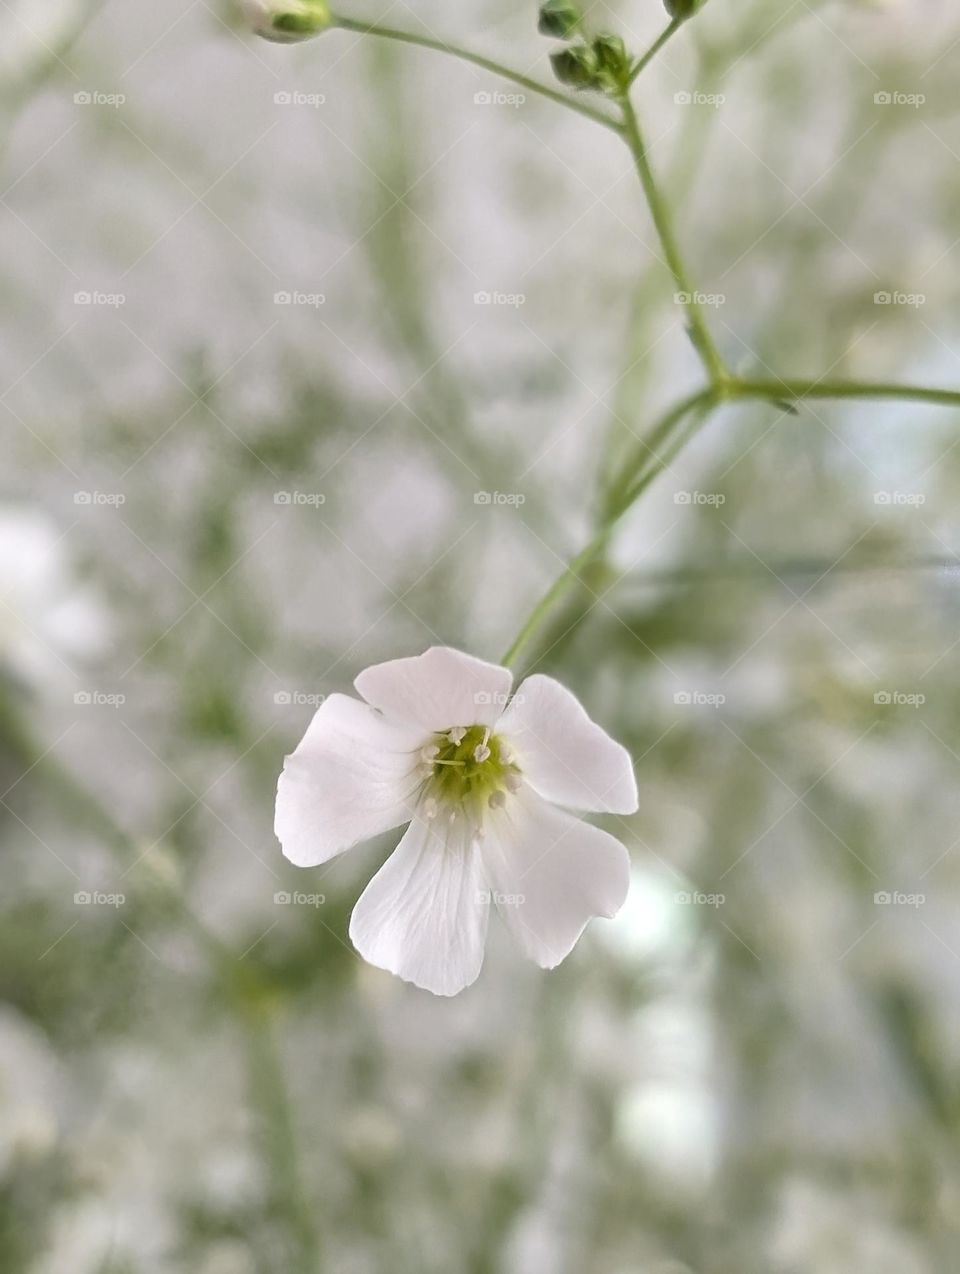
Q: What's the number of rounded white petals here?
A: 5